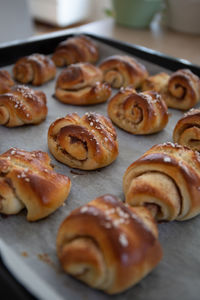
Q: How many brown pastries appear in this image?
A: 13